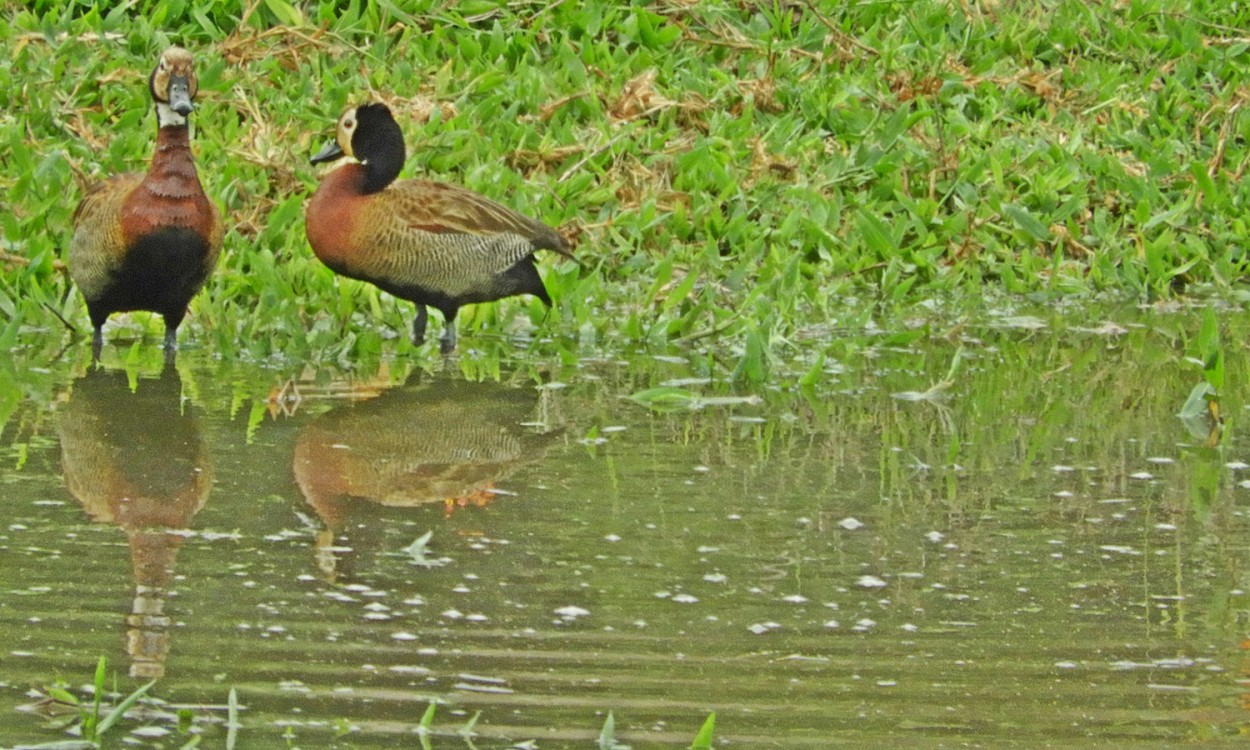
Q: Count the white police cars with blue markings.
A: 0